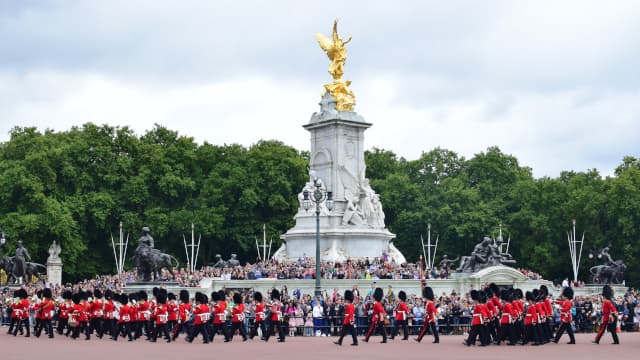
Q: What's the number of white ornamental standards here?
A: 6